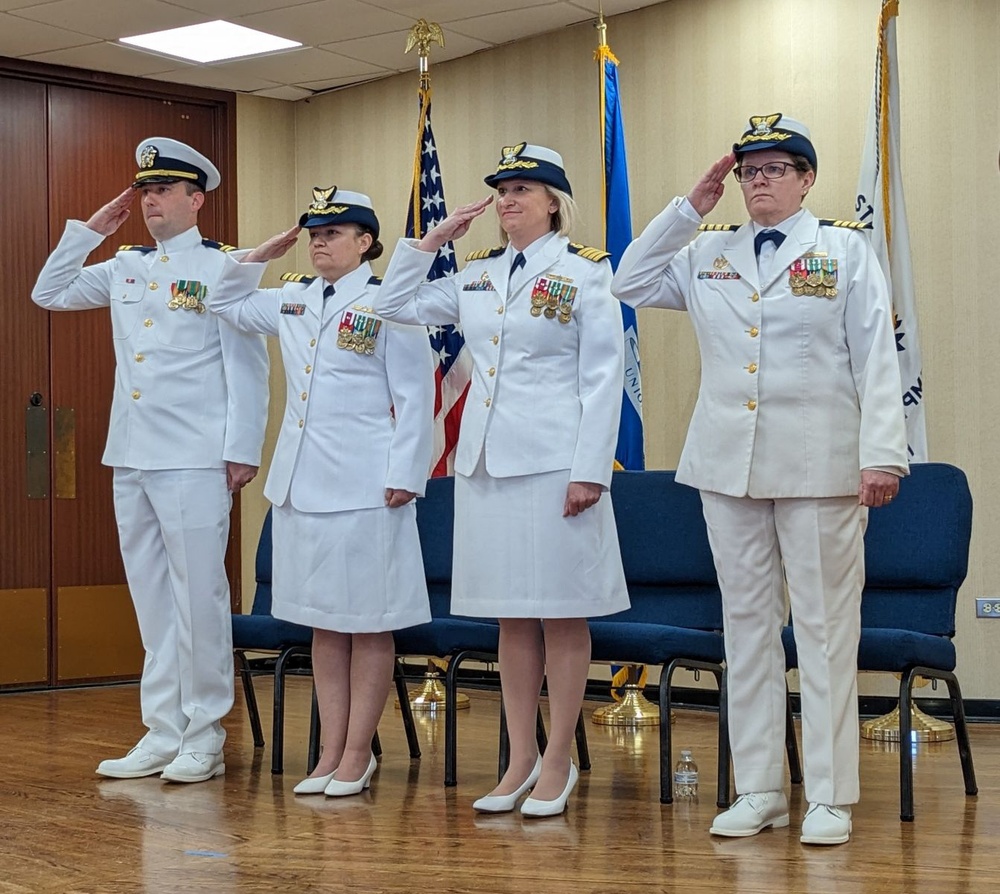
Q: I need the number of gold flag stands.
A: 3